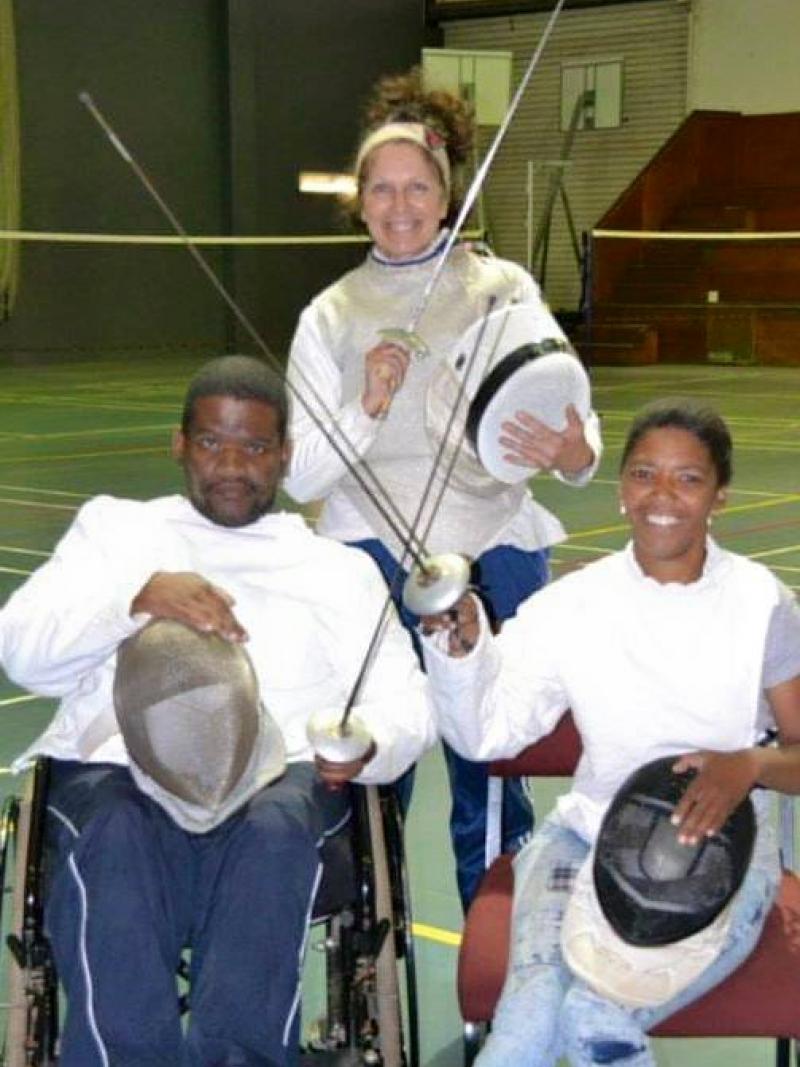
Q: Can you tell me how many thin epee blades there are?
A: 3